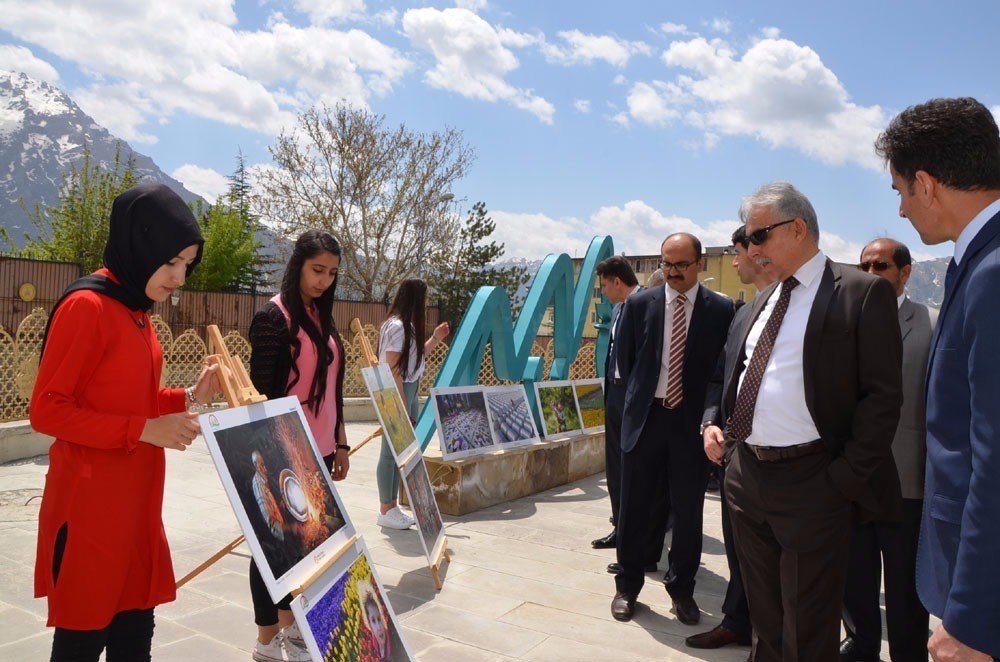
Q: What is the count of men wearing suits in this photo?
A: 6